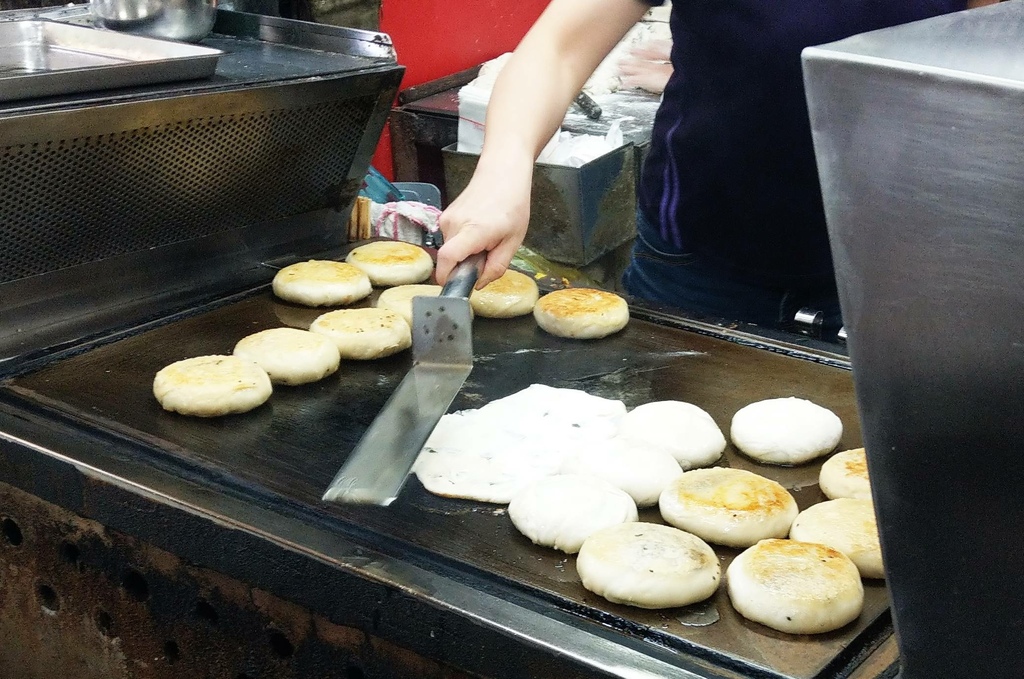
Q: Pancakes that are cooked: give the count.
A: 13